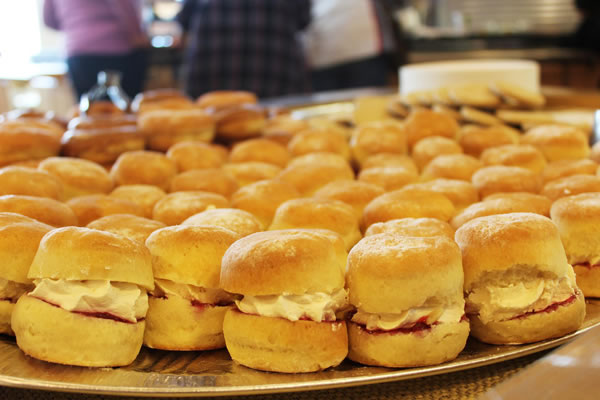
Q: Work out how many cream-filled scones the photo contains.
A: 7